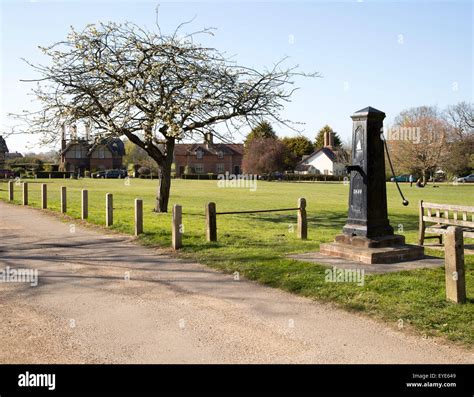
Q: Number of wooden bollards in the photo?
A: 11